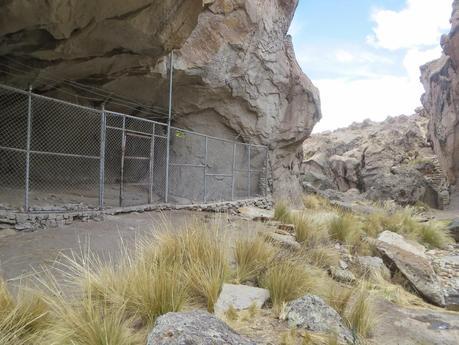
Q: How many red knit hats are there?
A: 0